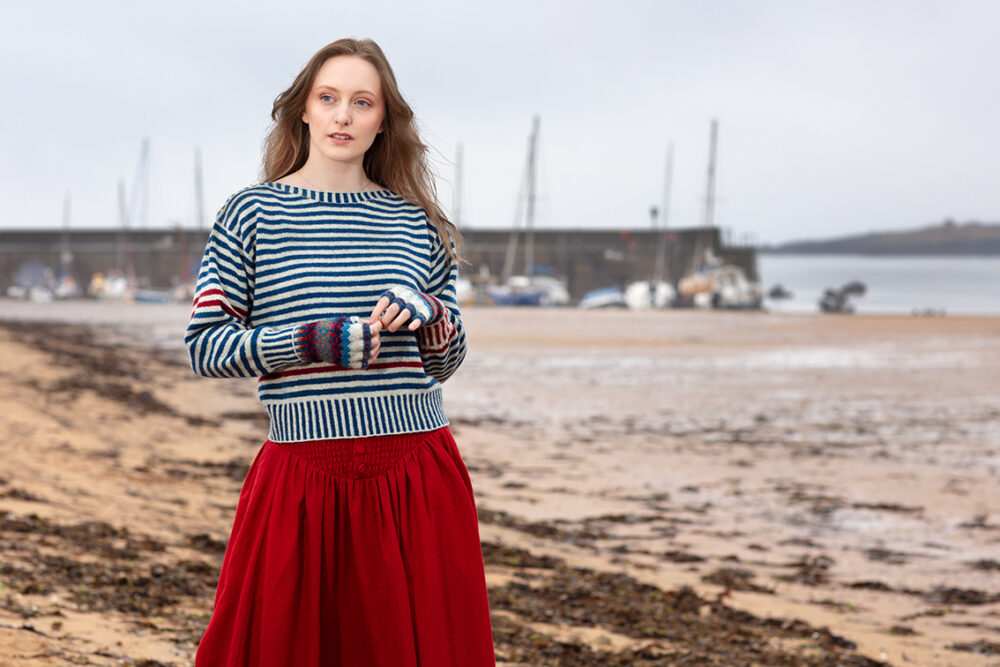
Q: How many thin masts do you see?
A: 8